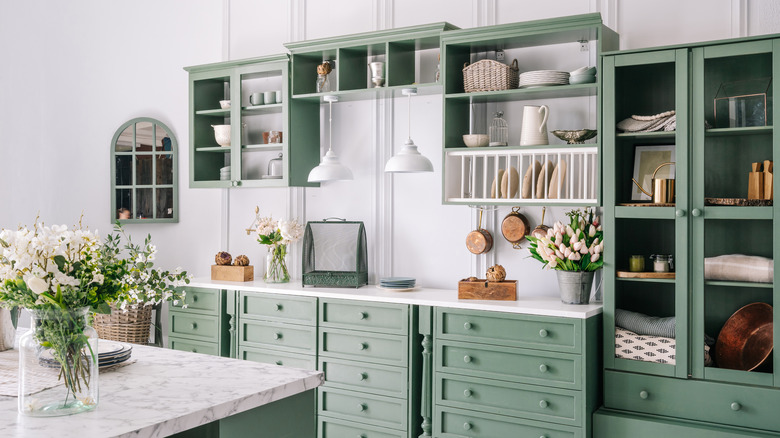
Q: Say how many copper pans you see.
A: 4